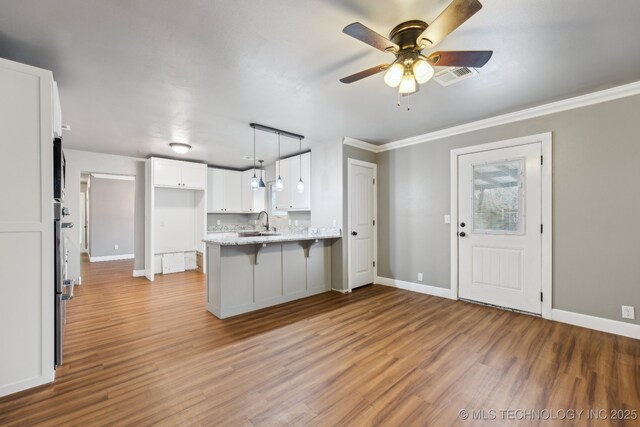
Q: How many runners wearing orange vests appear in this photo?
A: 0